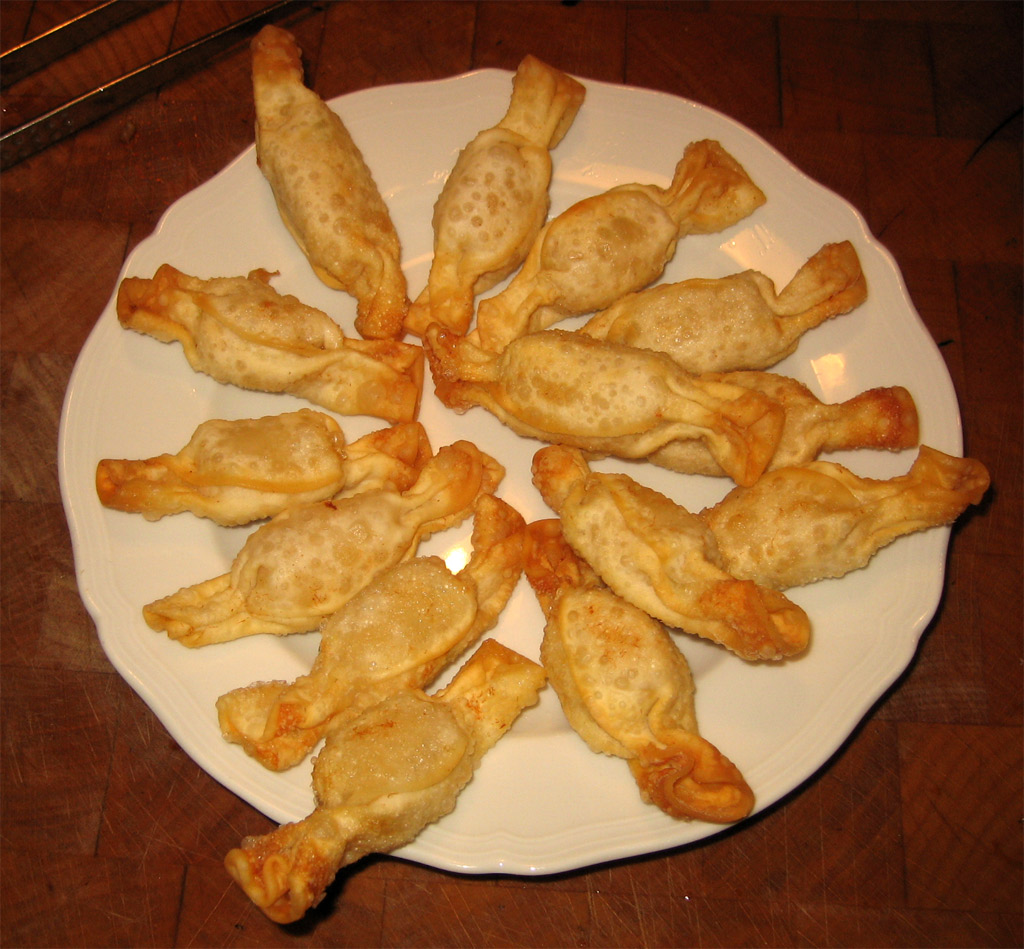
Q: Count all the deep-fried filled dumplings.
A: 14